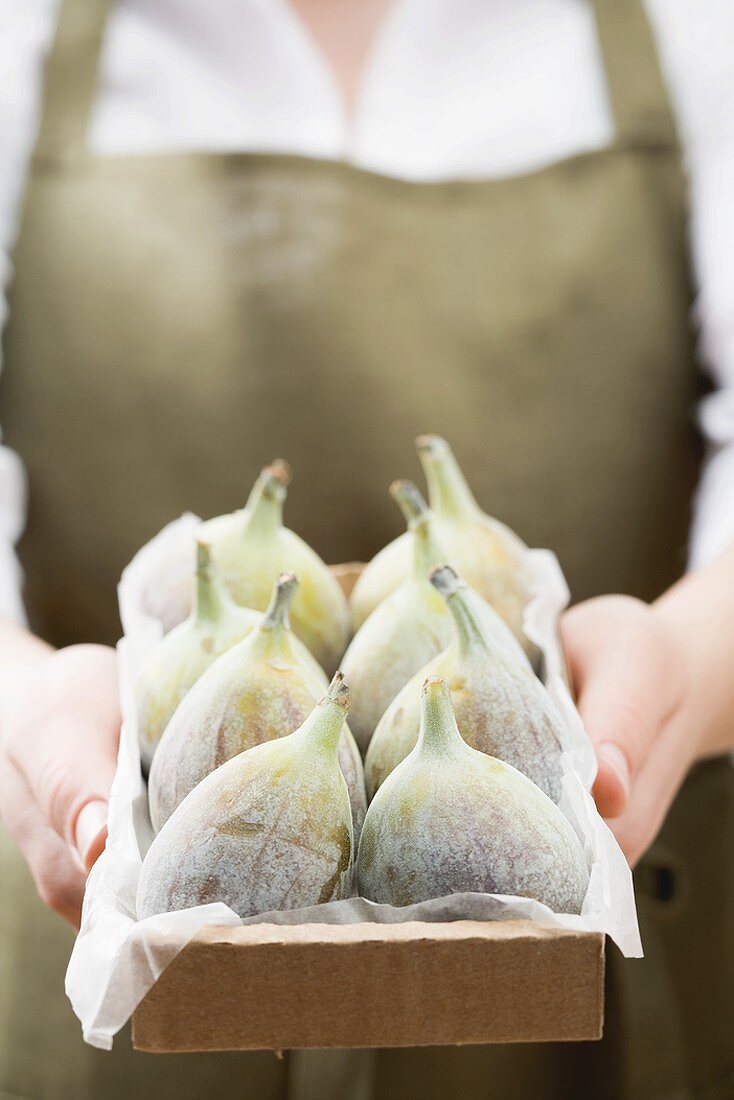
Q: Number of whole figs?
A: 8